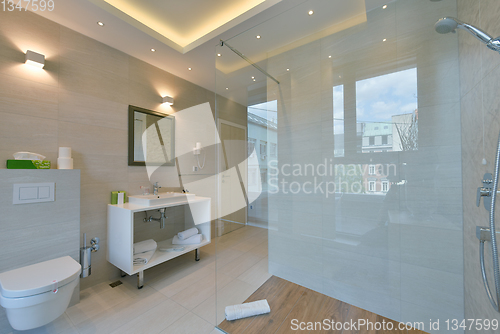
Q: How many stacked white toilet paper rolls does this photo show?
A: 2